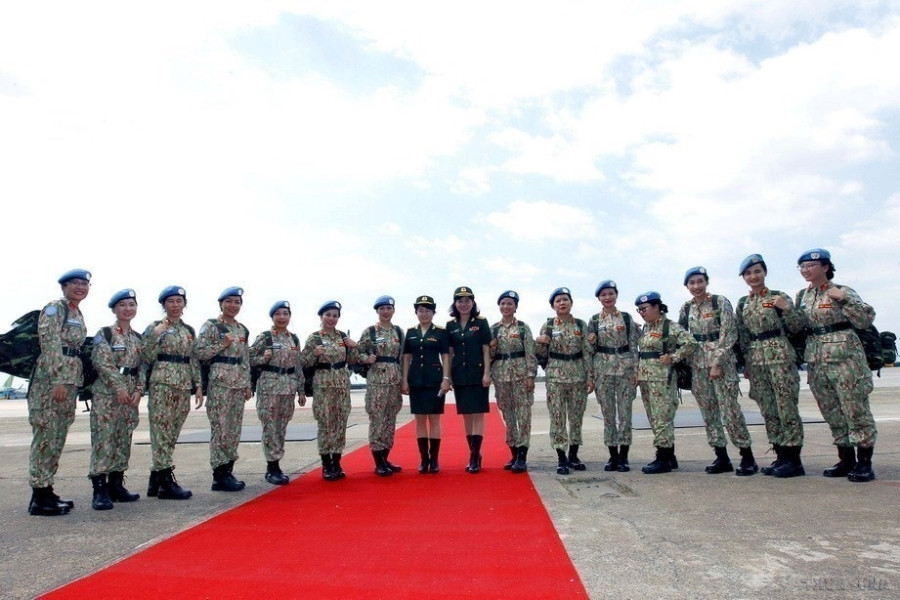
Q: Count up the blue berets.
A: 14